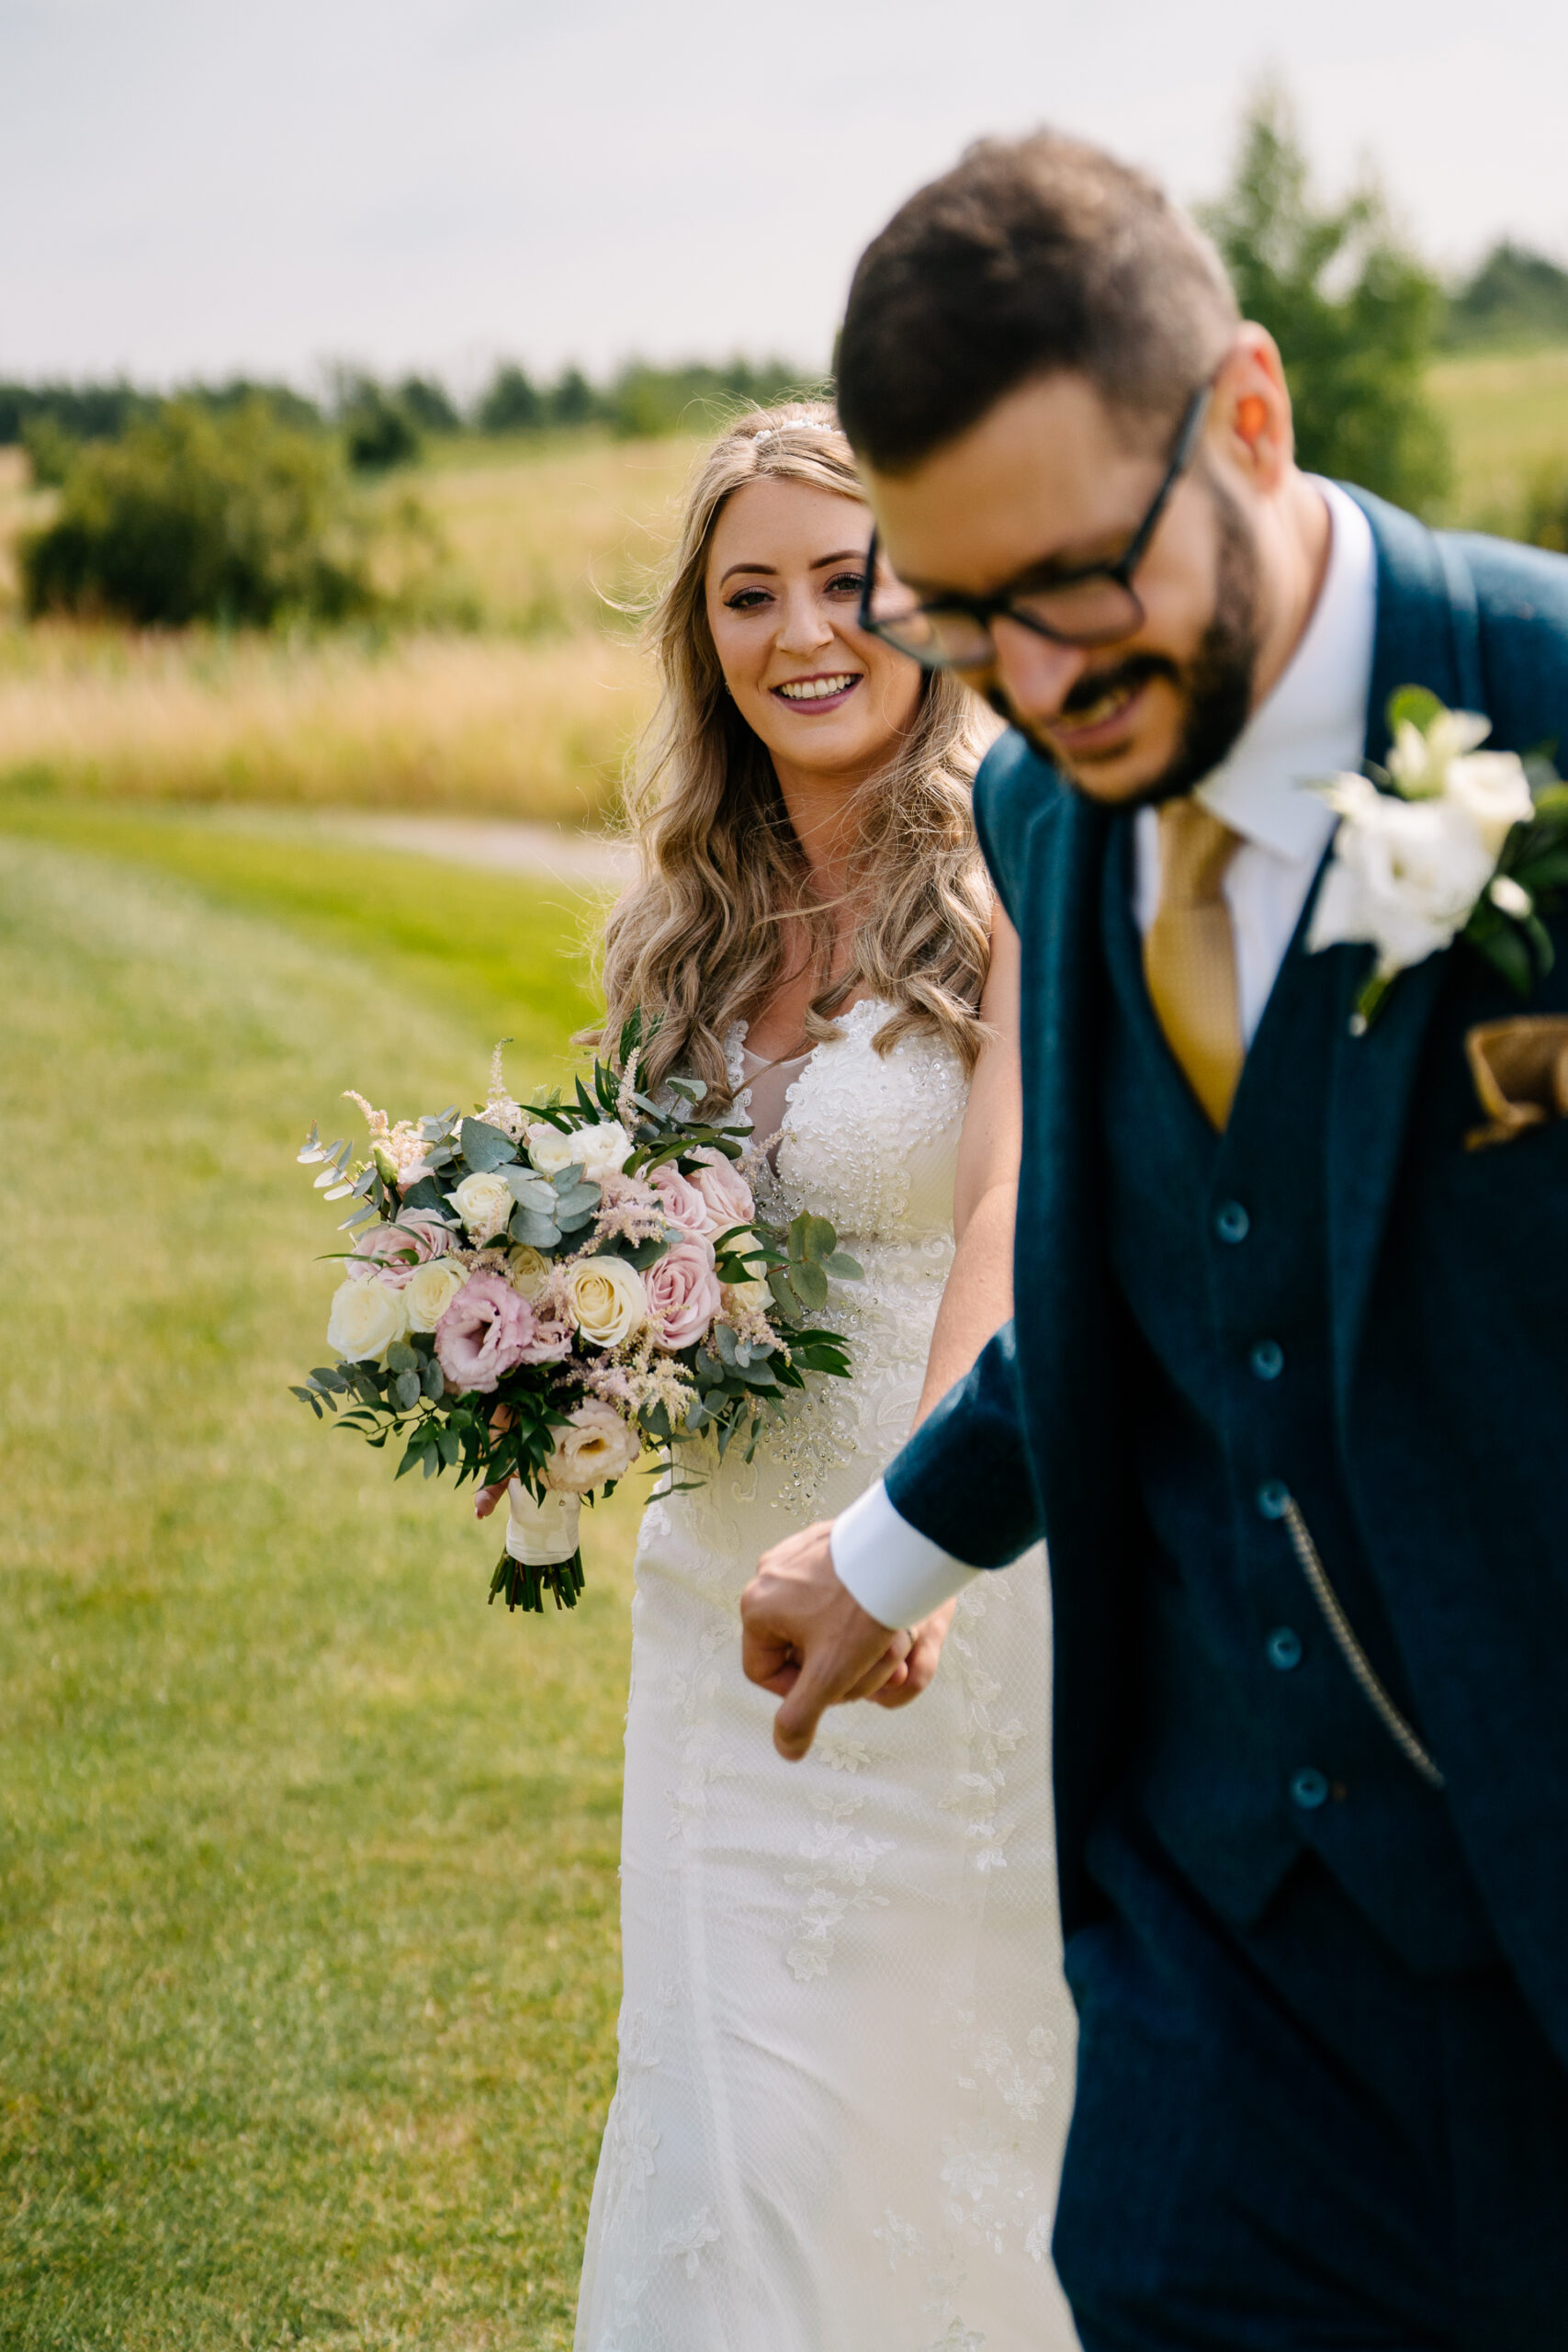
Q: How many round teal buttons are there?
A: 5